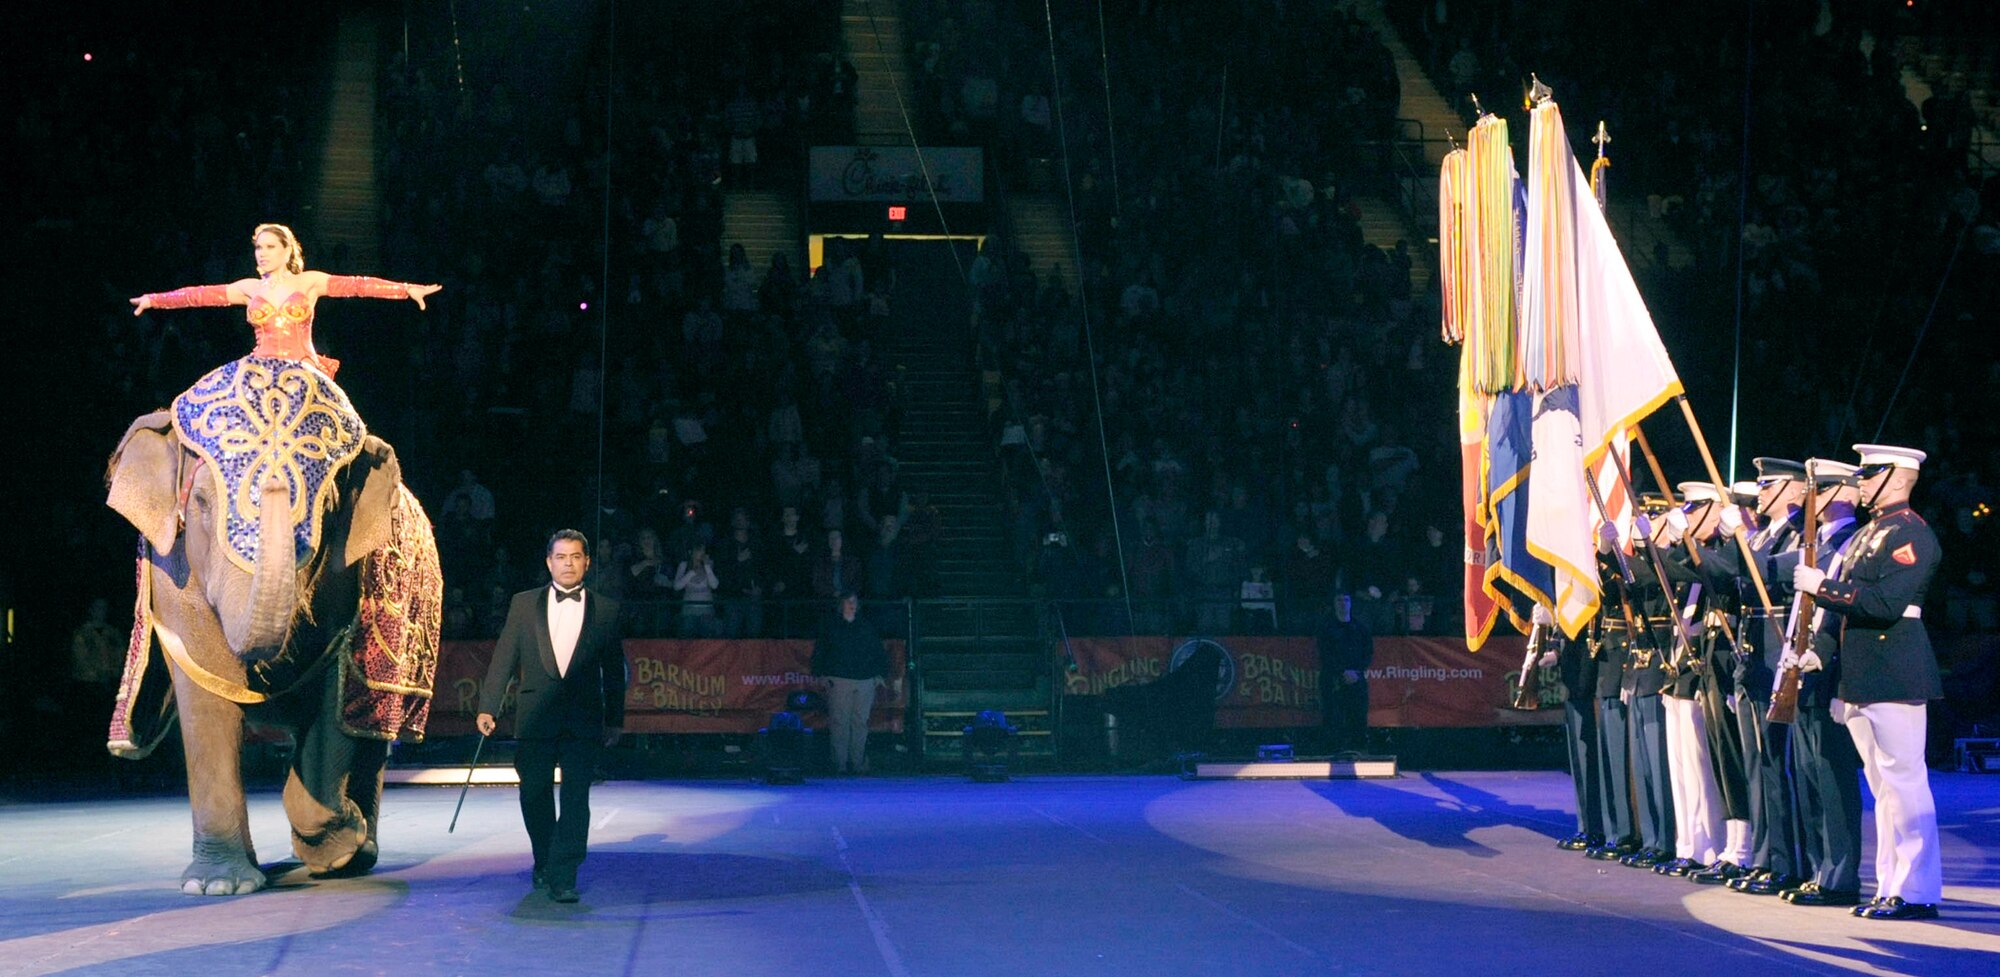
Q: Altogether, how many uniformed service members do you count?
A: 8